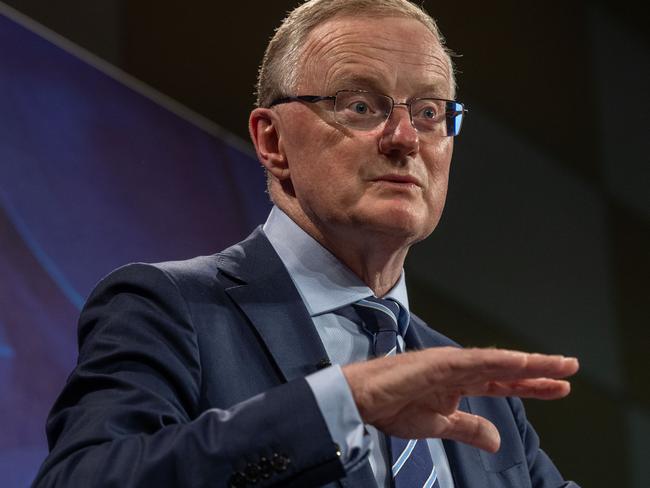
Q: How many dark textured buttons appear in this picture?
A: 4